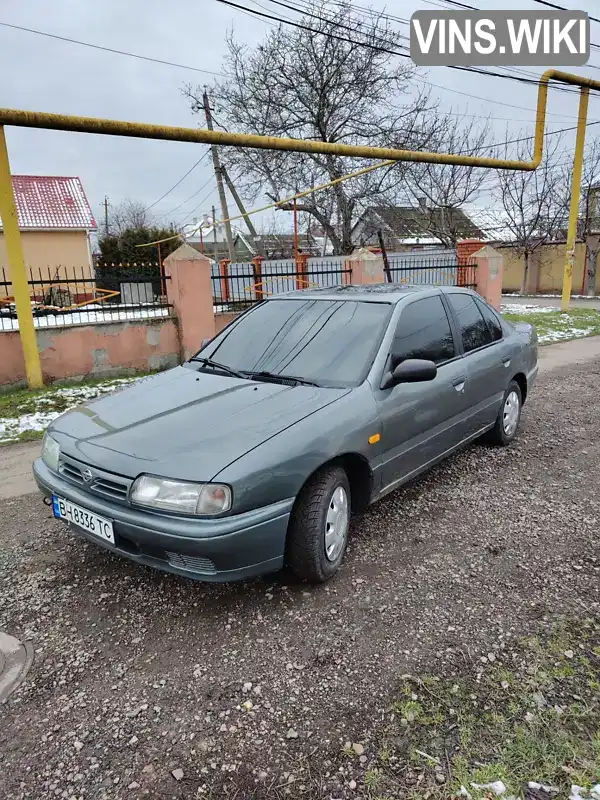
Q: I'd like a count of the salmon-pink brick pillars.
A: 3